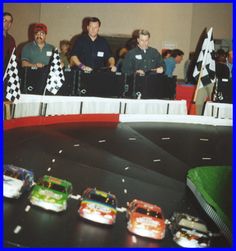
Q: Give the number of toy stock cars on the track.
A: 5